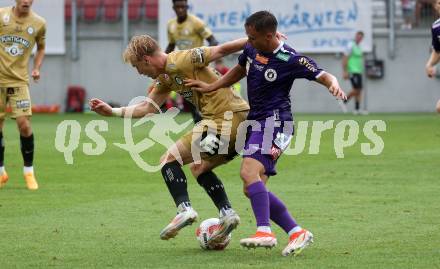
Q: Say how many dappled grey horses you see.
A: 0